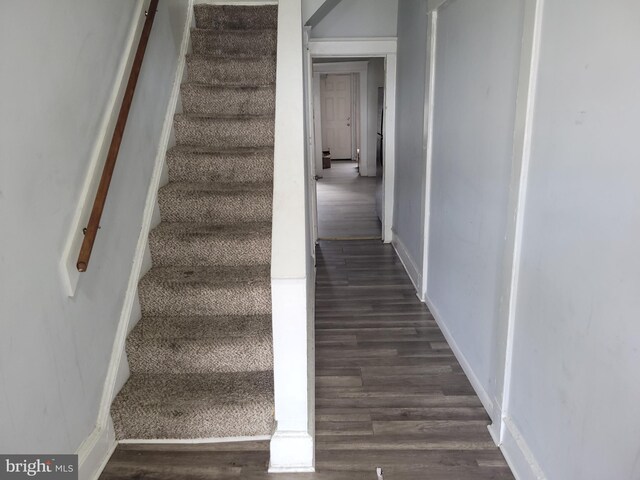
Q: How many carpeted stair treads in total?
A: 11